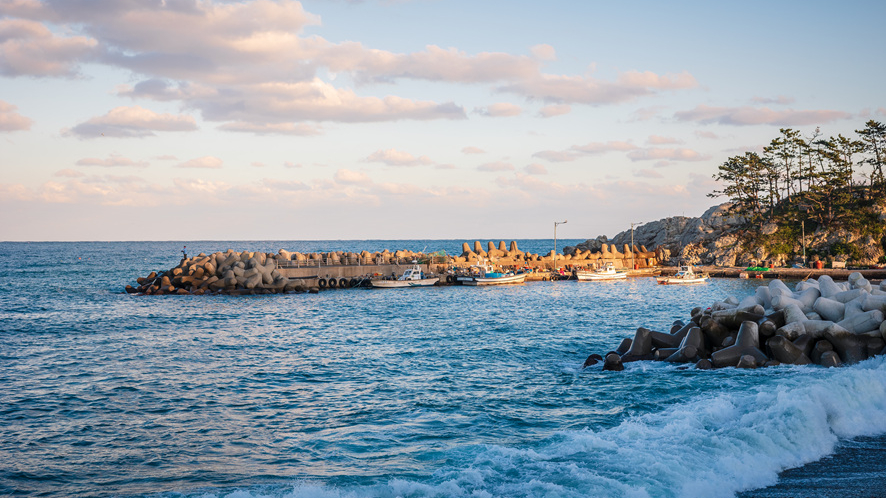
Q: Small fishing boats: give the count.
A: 4